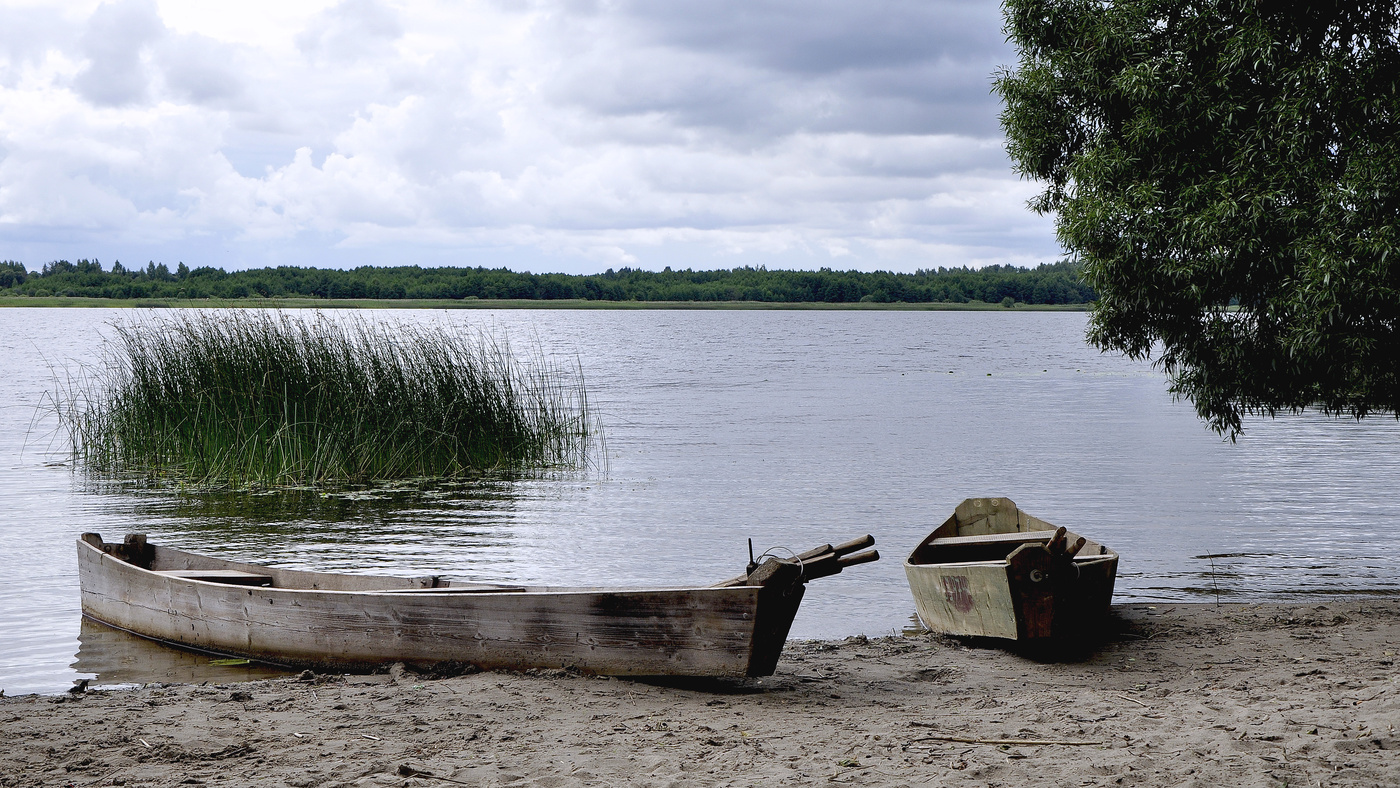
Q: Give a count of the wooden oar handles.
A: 4